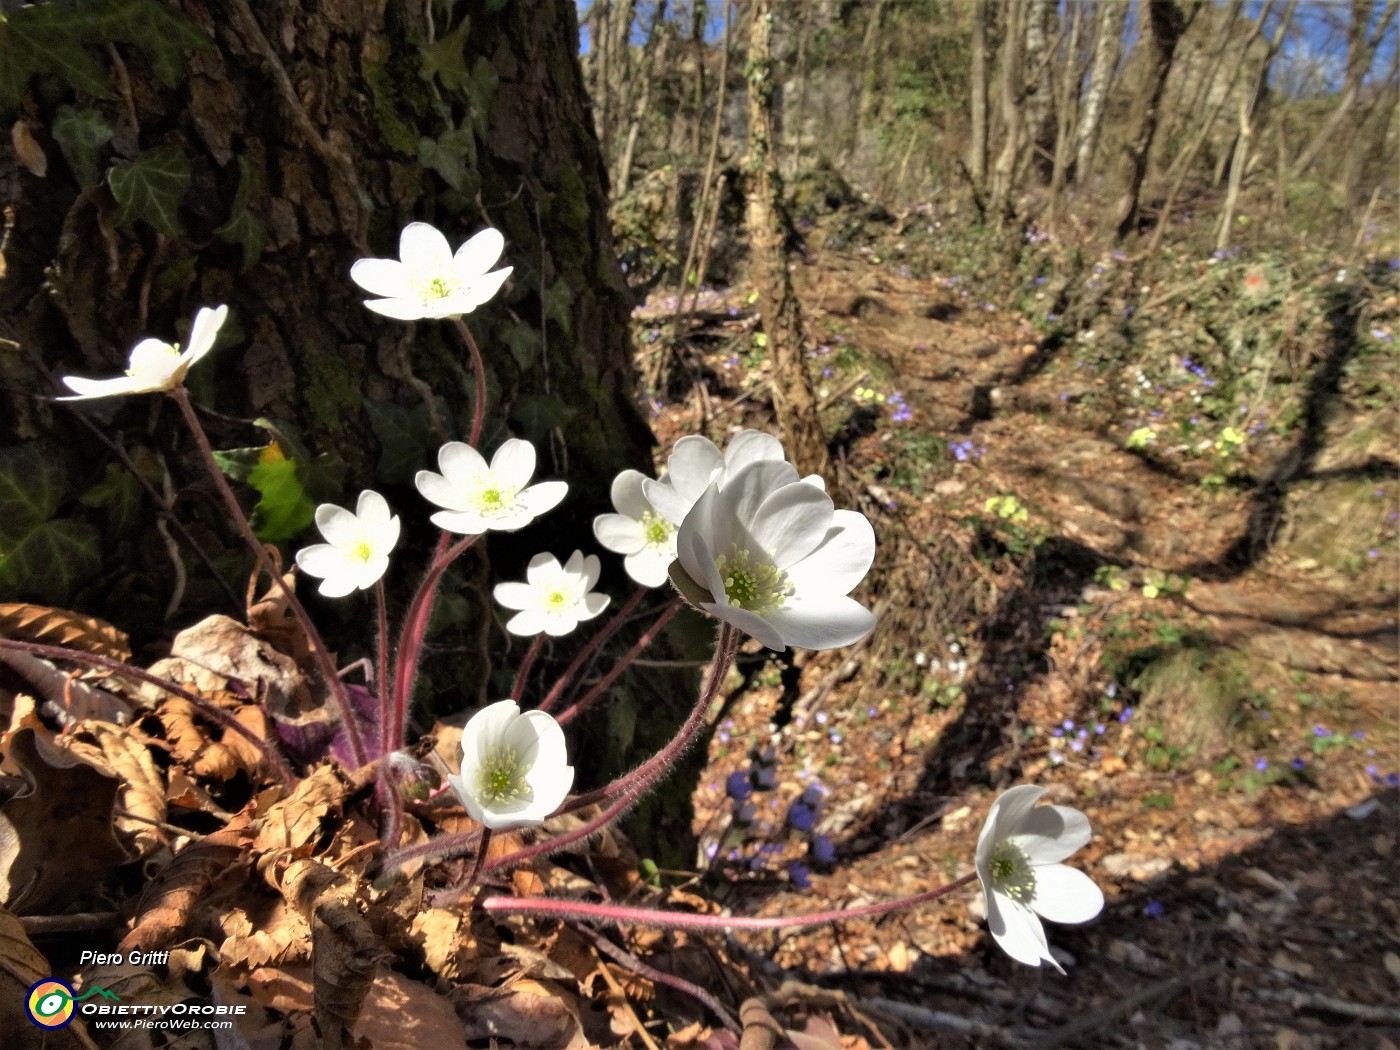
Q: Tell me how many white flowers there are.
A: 10